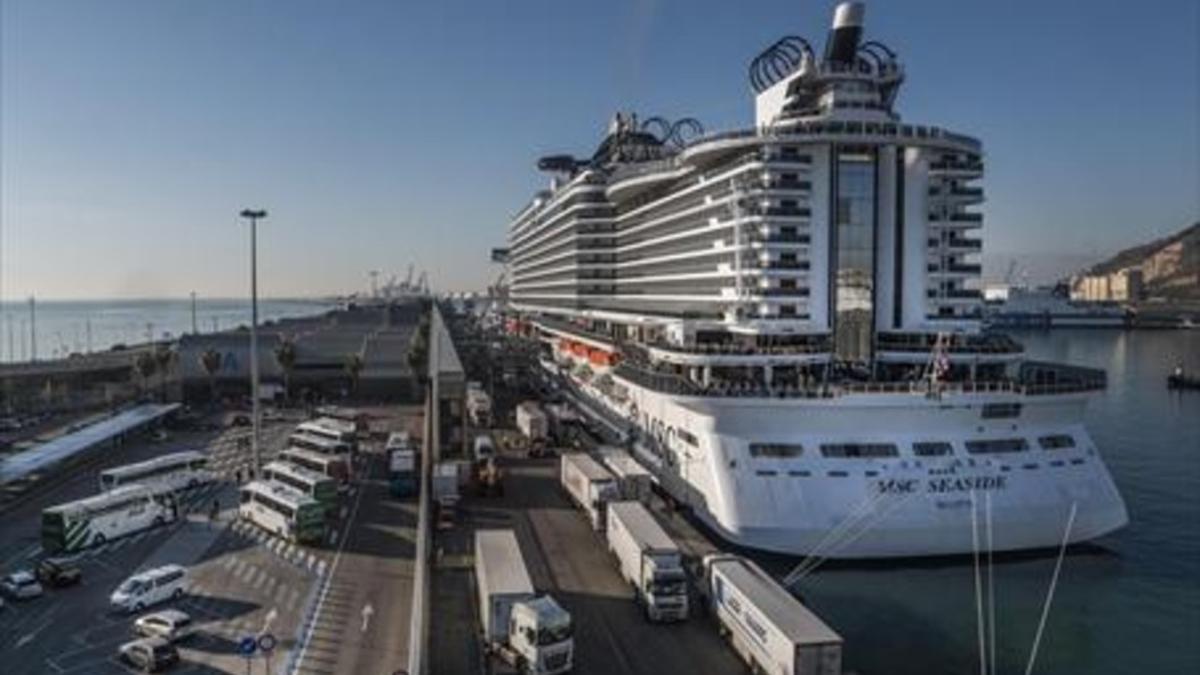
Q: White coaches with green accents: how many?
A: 3